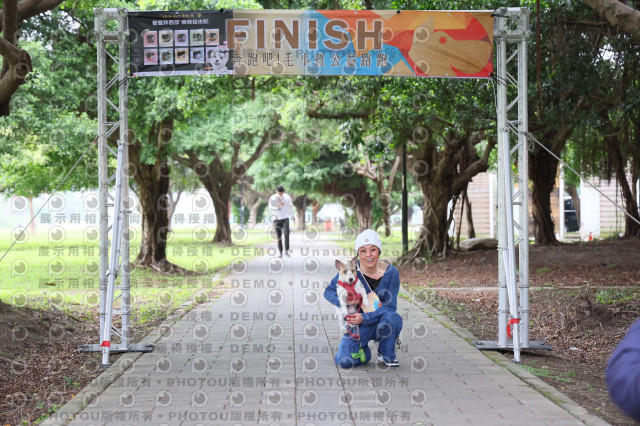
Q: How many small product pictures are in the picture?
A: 10